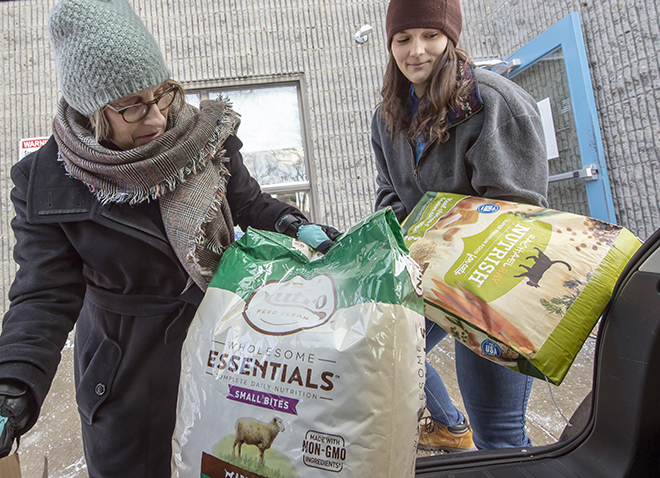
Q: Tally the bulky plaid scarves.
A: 1